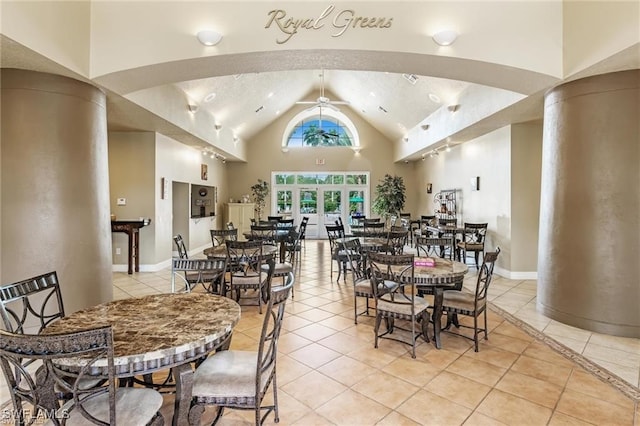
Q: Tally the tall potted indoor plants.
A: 2